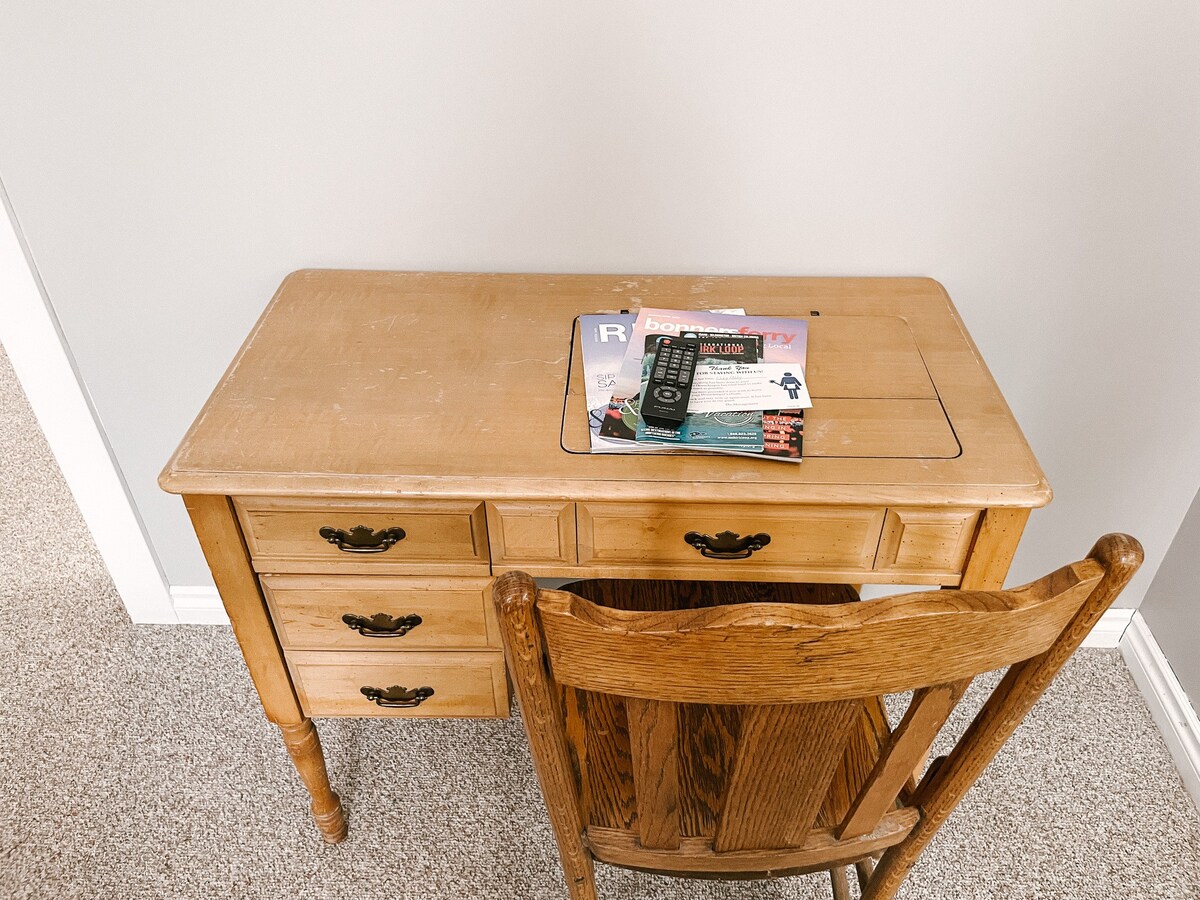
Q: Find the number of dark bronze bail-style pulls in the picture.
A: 4